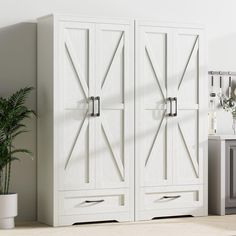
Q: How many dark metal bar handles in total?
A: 6